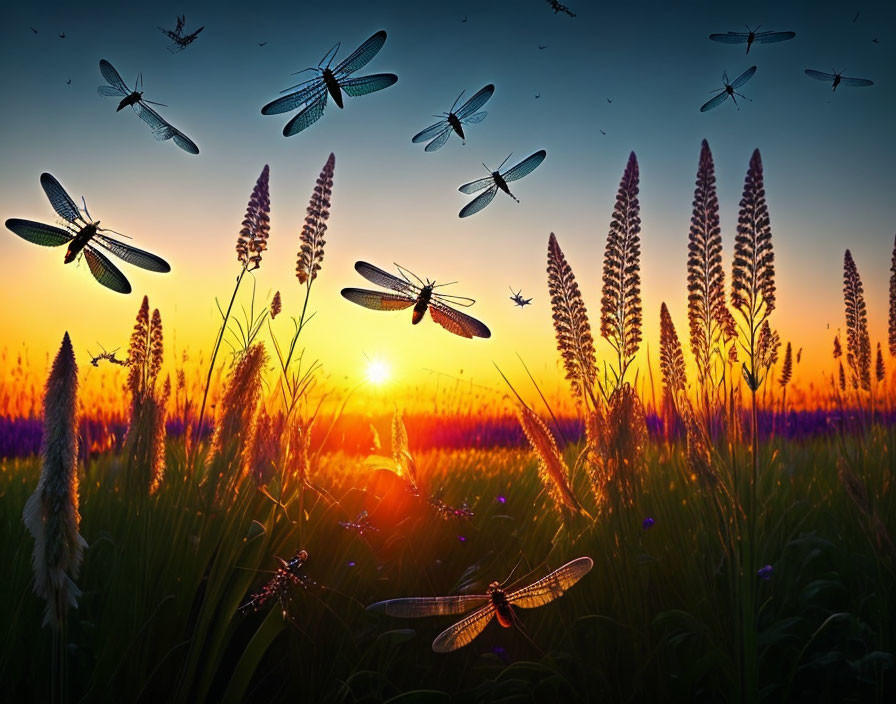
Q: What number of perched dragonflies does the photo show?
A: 0